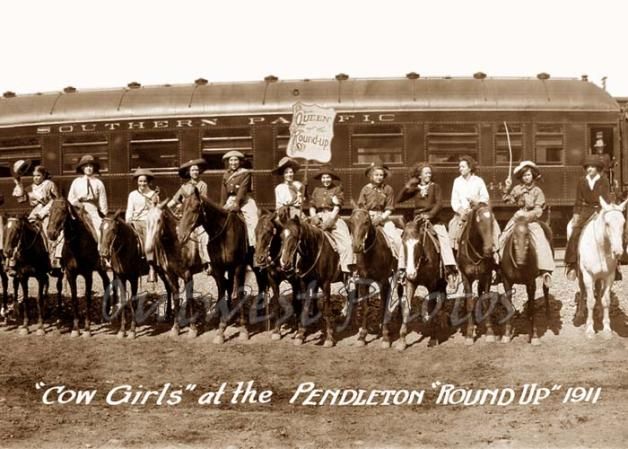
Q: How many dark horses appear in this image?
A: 11